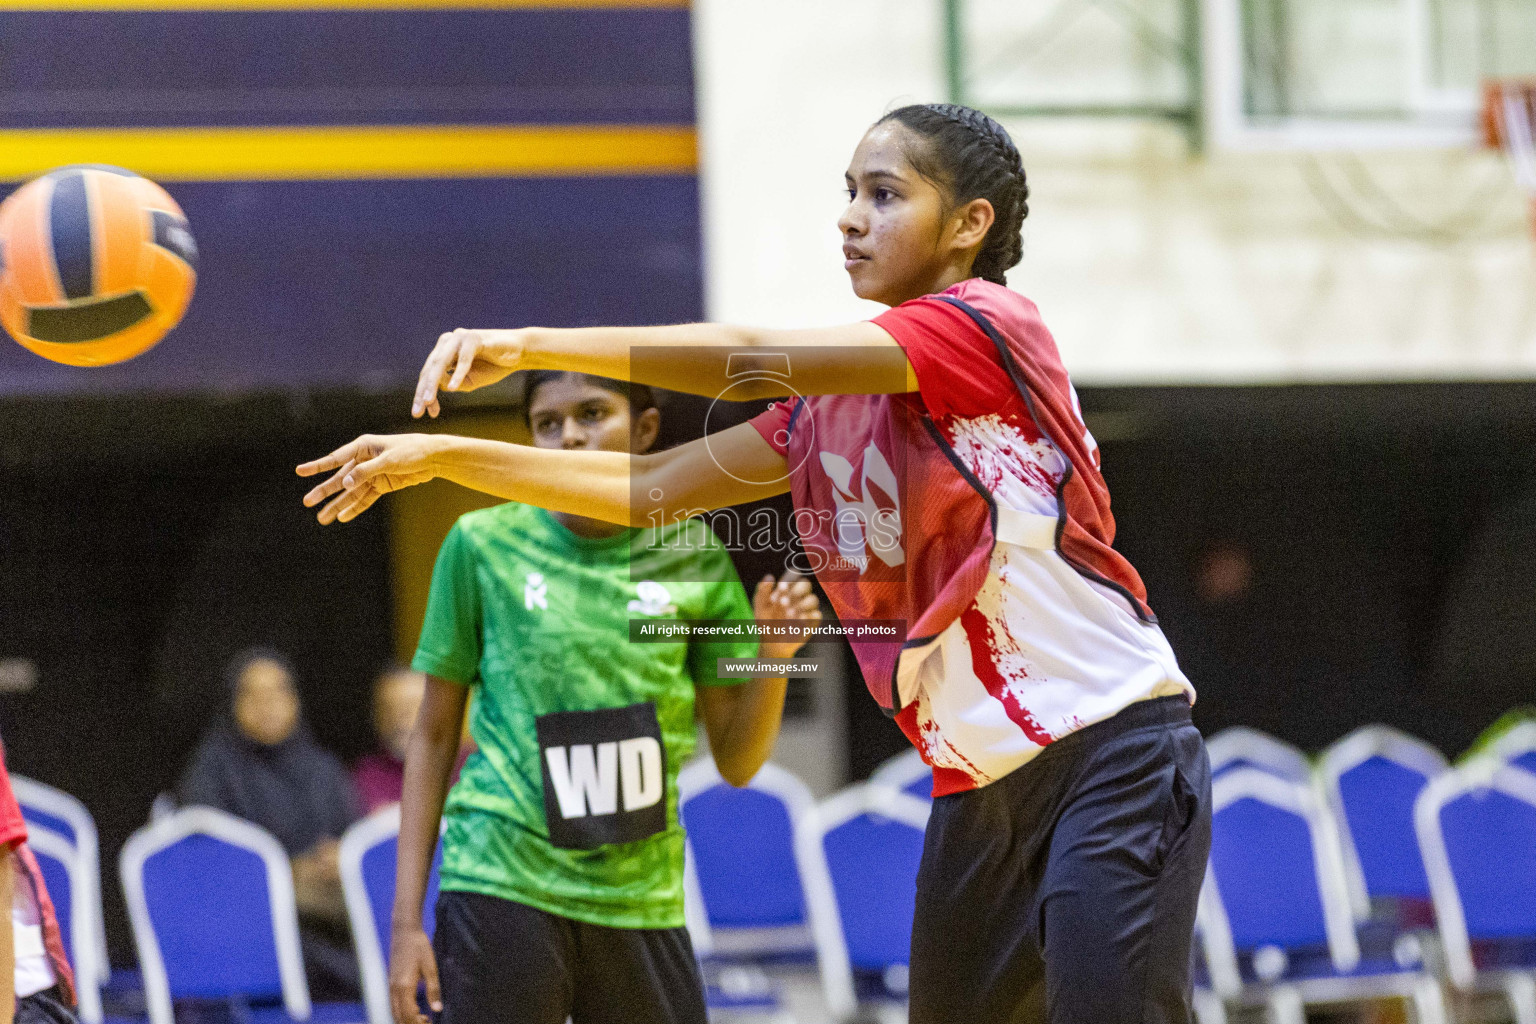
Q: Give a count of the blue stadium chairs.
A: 12